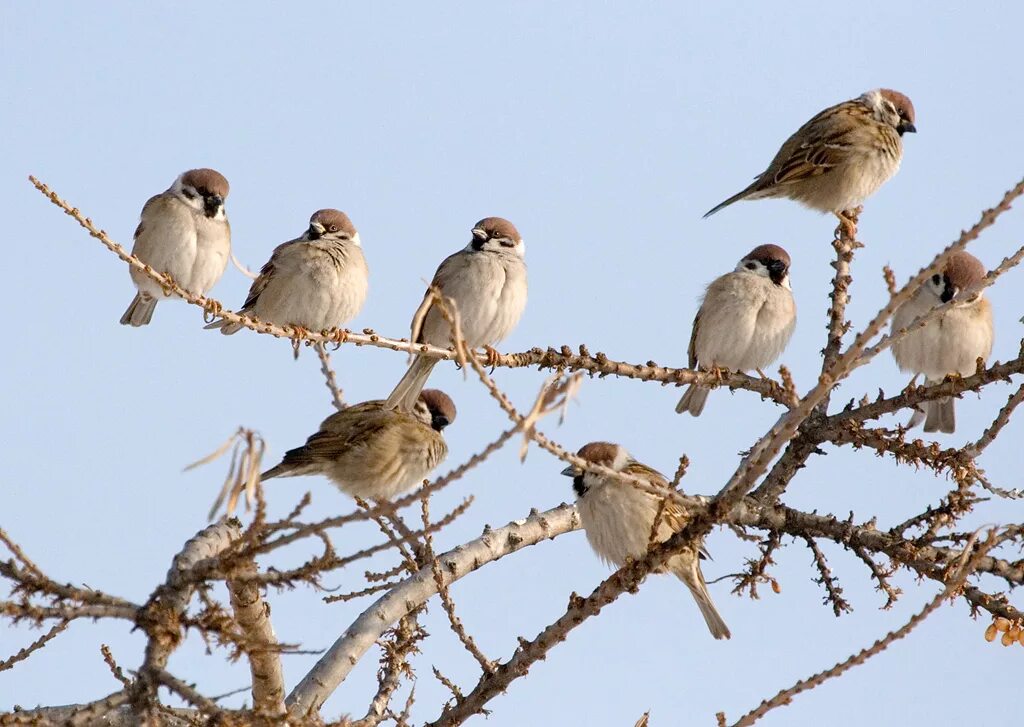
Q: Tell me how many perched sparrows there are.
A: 8